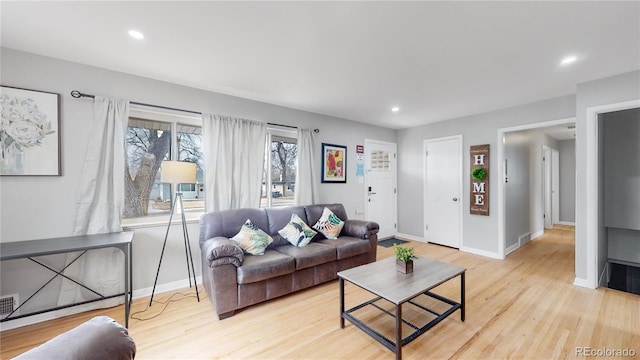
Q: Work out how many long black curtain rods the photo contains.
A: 1